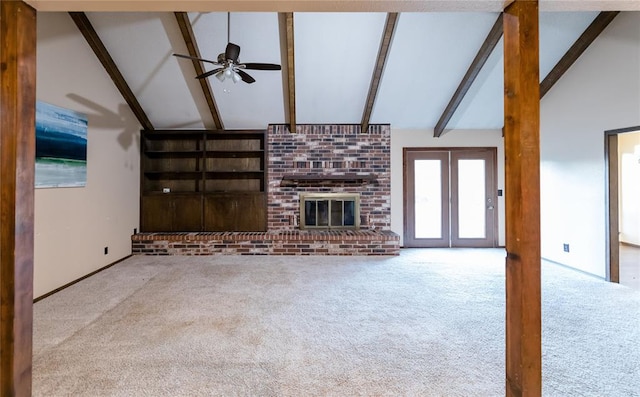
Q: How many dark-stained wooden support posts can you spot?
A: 2